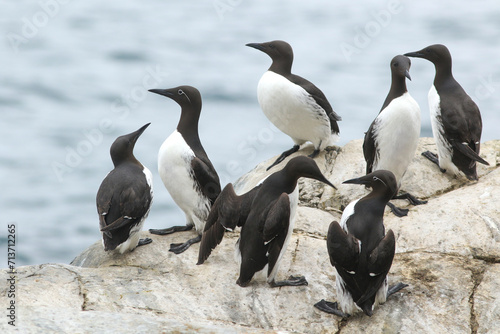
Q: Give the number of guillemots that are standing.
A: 7